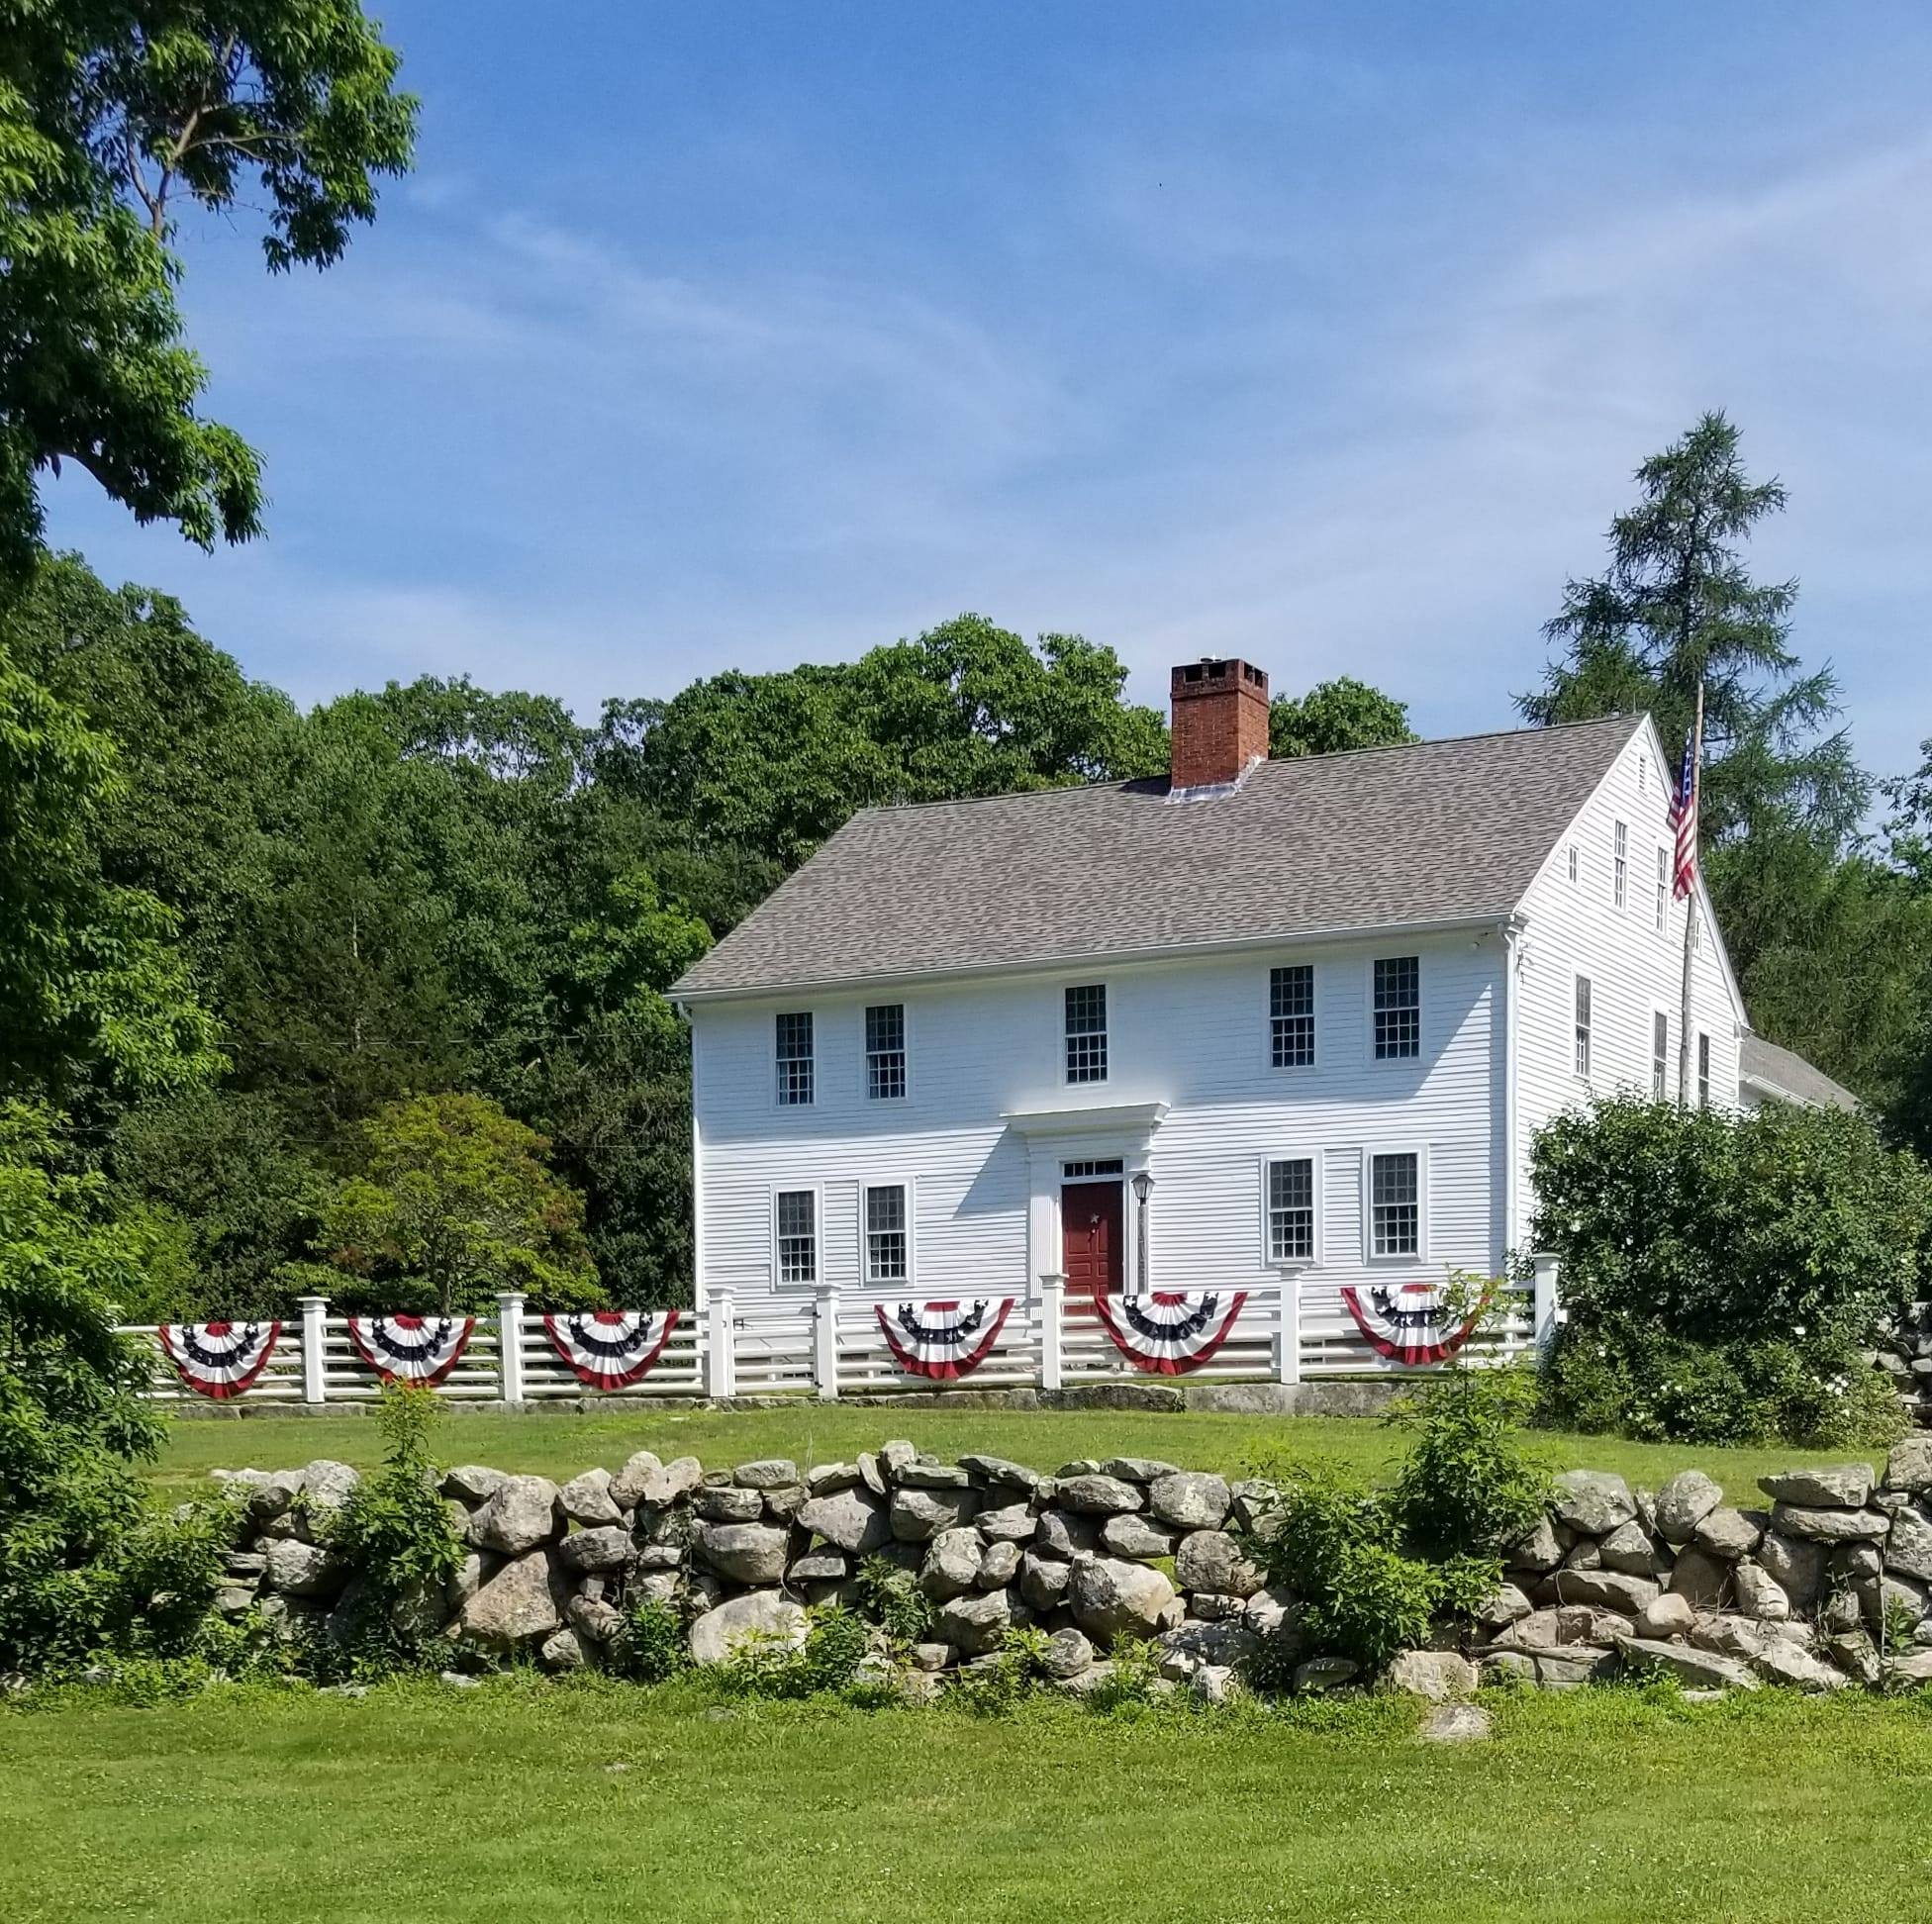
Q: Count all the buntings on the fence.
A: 6